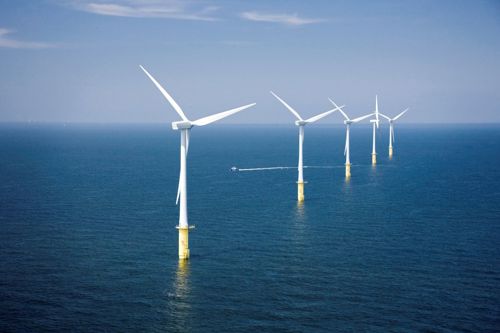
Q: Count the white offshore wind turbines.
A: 5